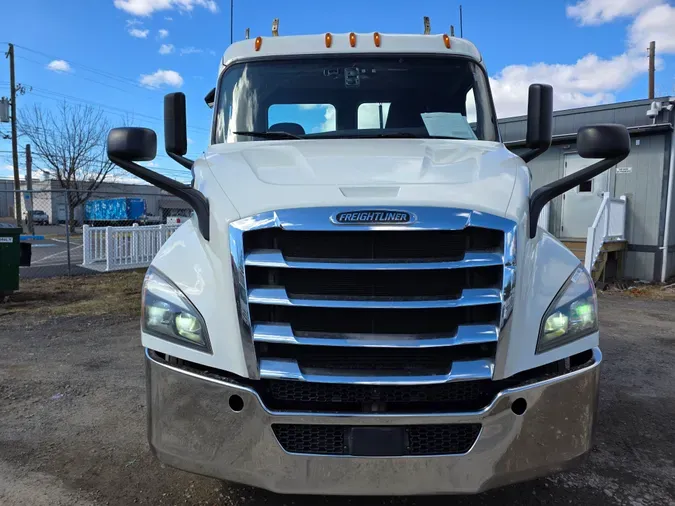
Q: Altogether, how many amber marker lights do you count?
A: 5